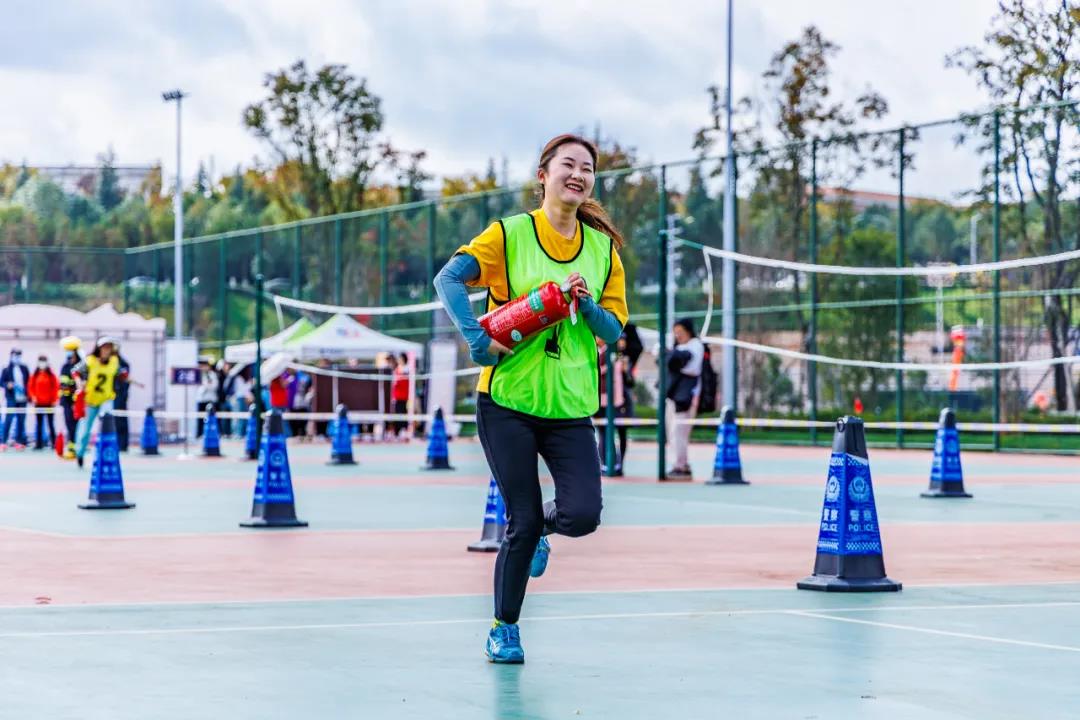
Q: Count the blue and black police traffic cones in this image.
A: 11